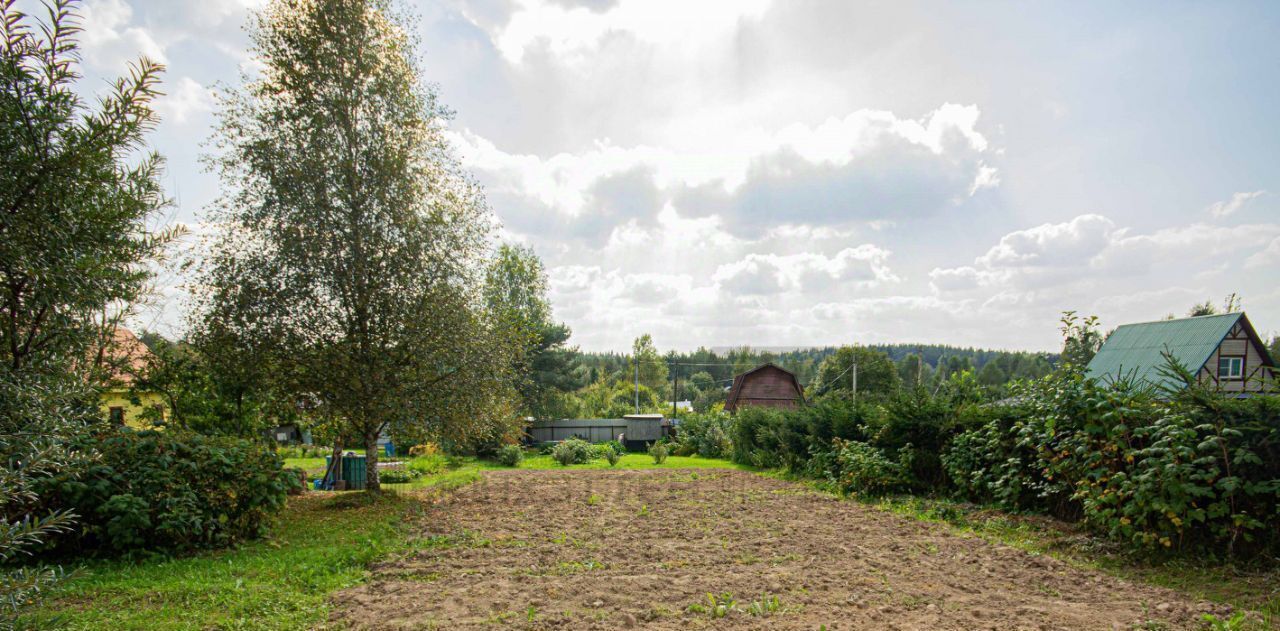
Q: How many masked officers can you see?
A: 0